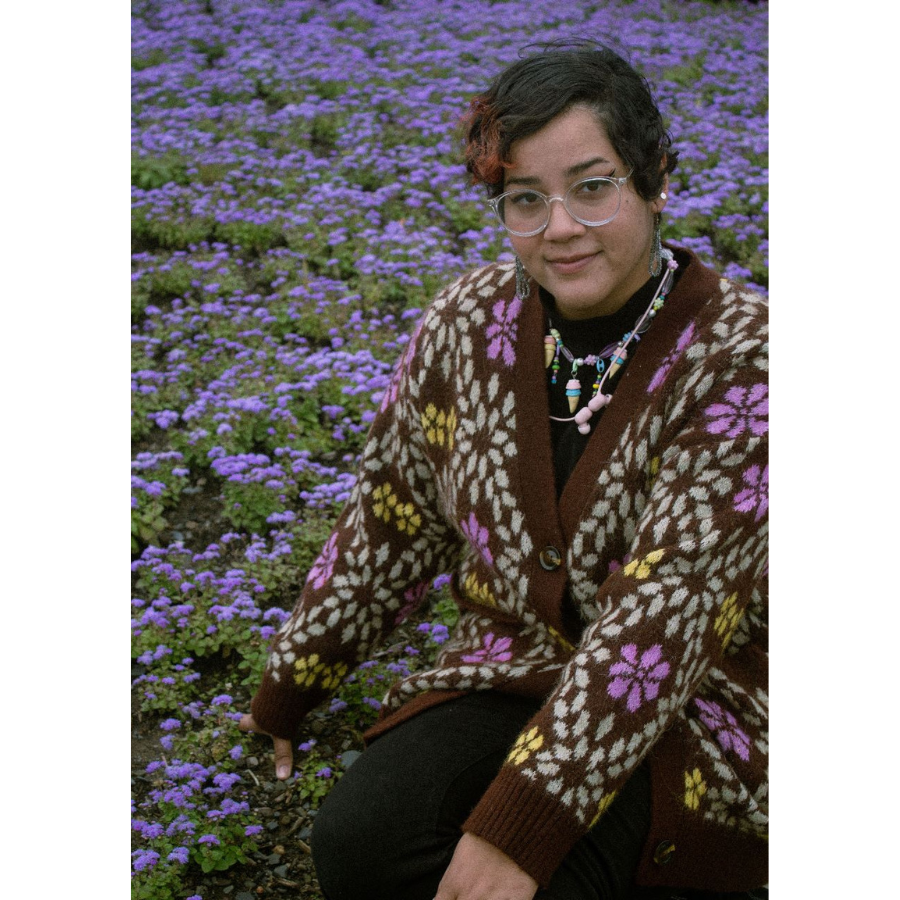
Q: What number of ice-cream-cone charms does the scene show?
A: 3